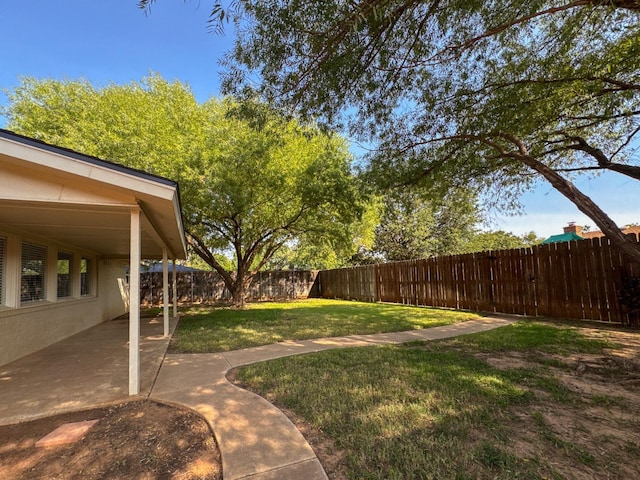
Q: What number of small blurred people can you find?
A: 0